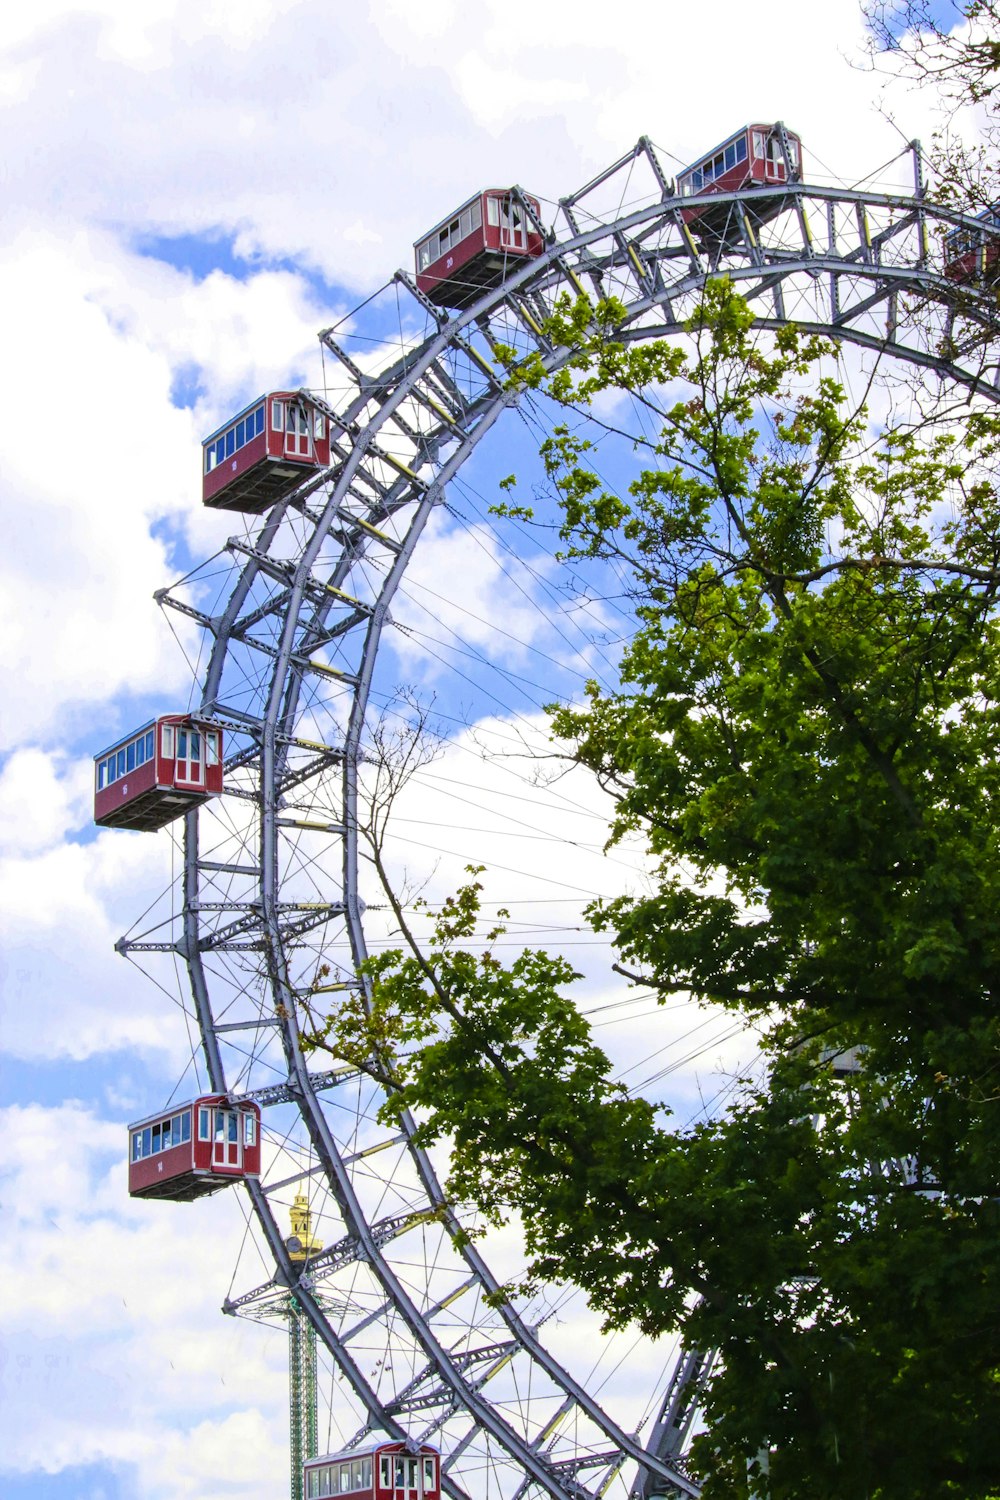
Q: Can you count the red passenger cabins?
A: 7